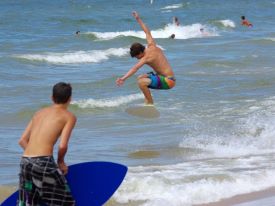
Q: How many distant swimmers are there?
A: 5